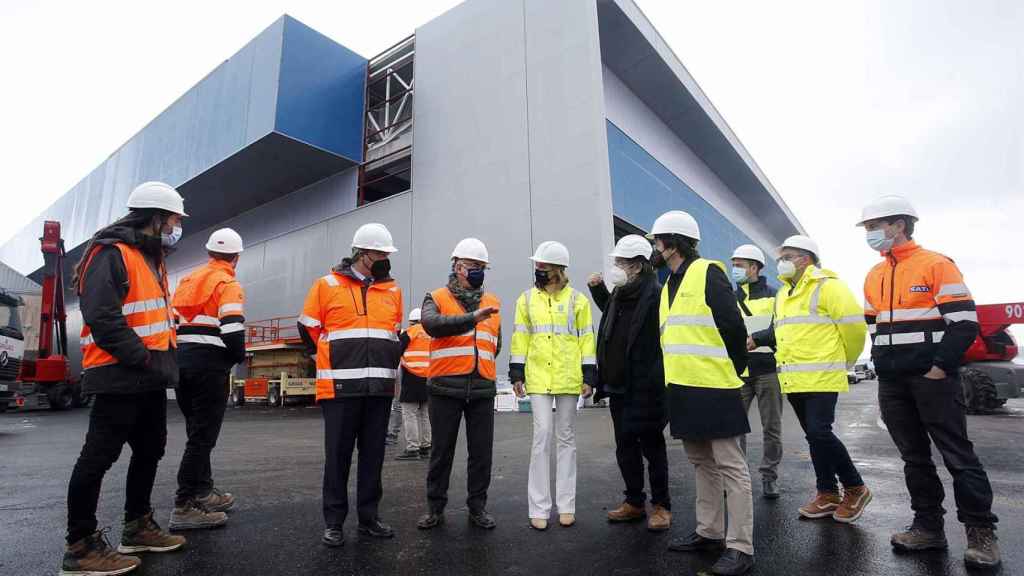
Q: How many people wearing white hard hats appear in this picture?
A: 11